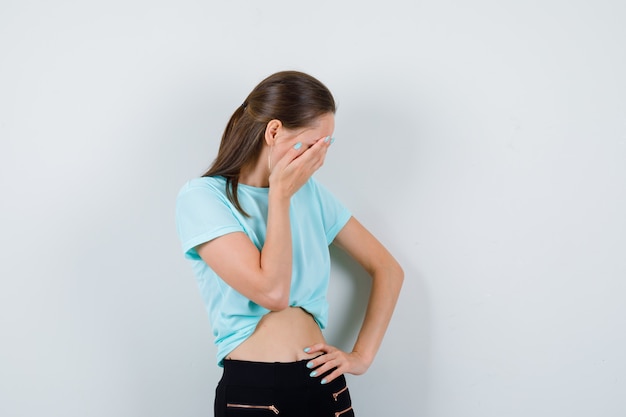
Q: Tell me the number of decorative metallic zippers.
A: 3